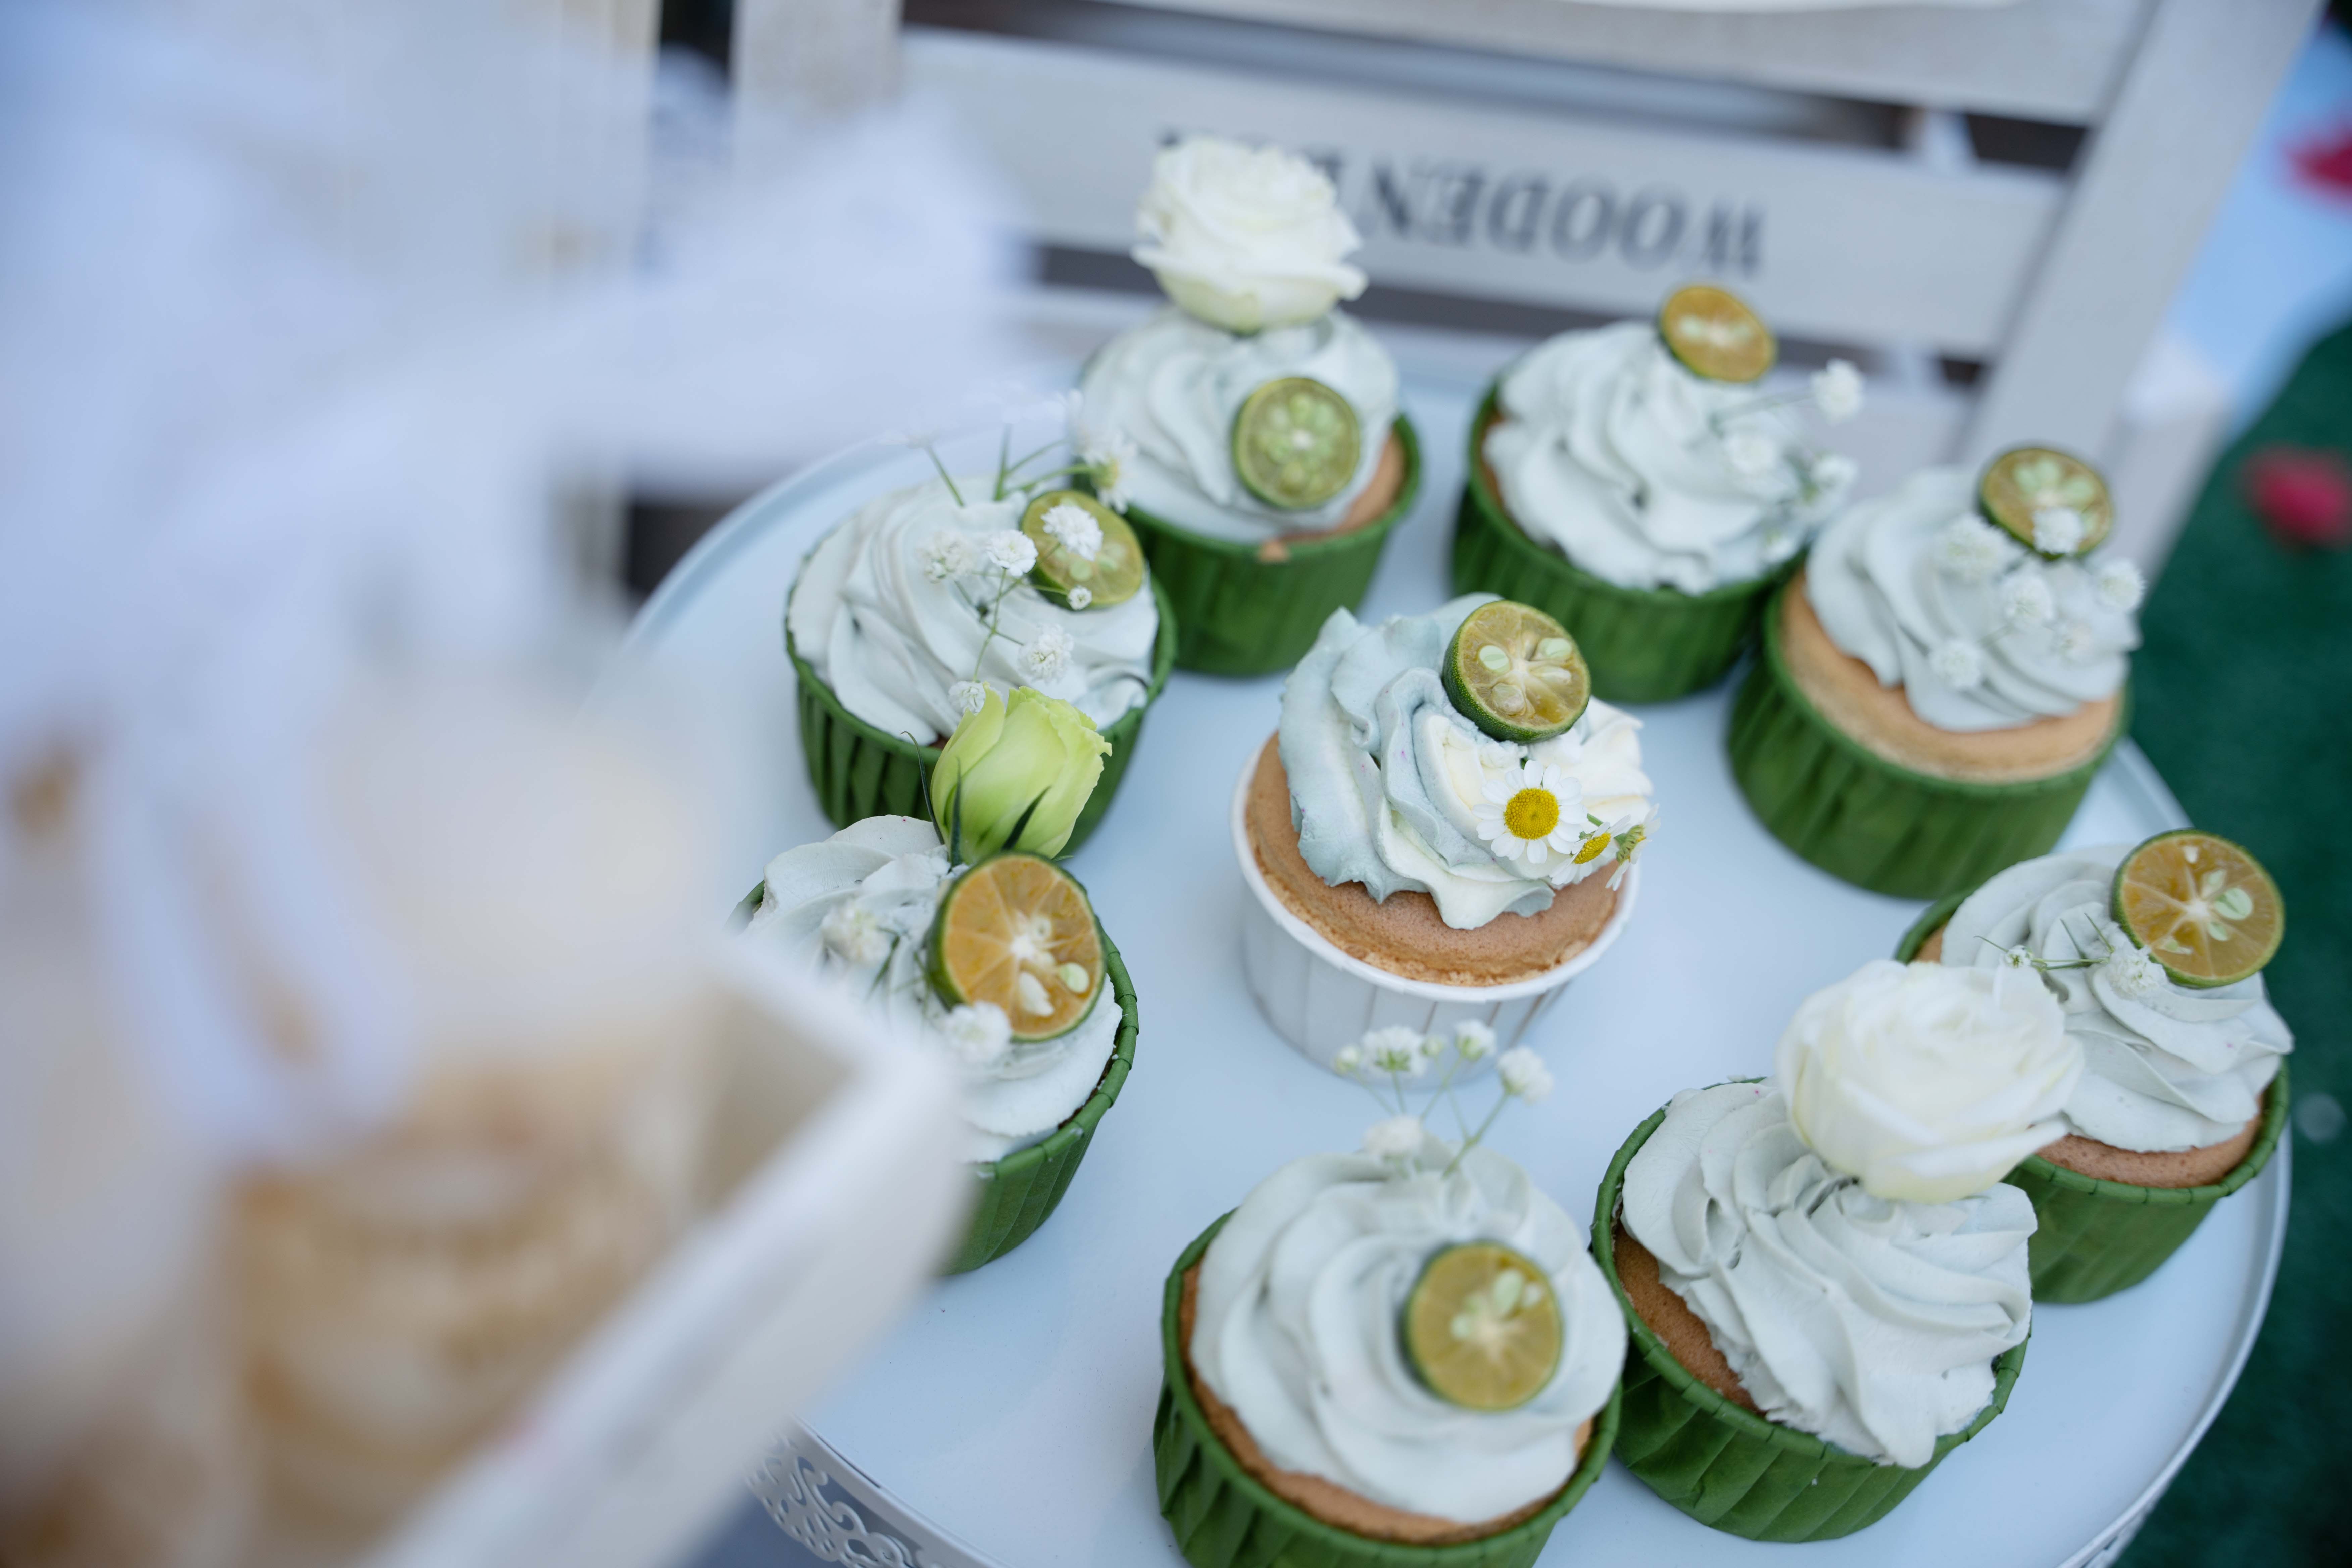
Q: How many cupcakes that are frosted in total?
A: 9